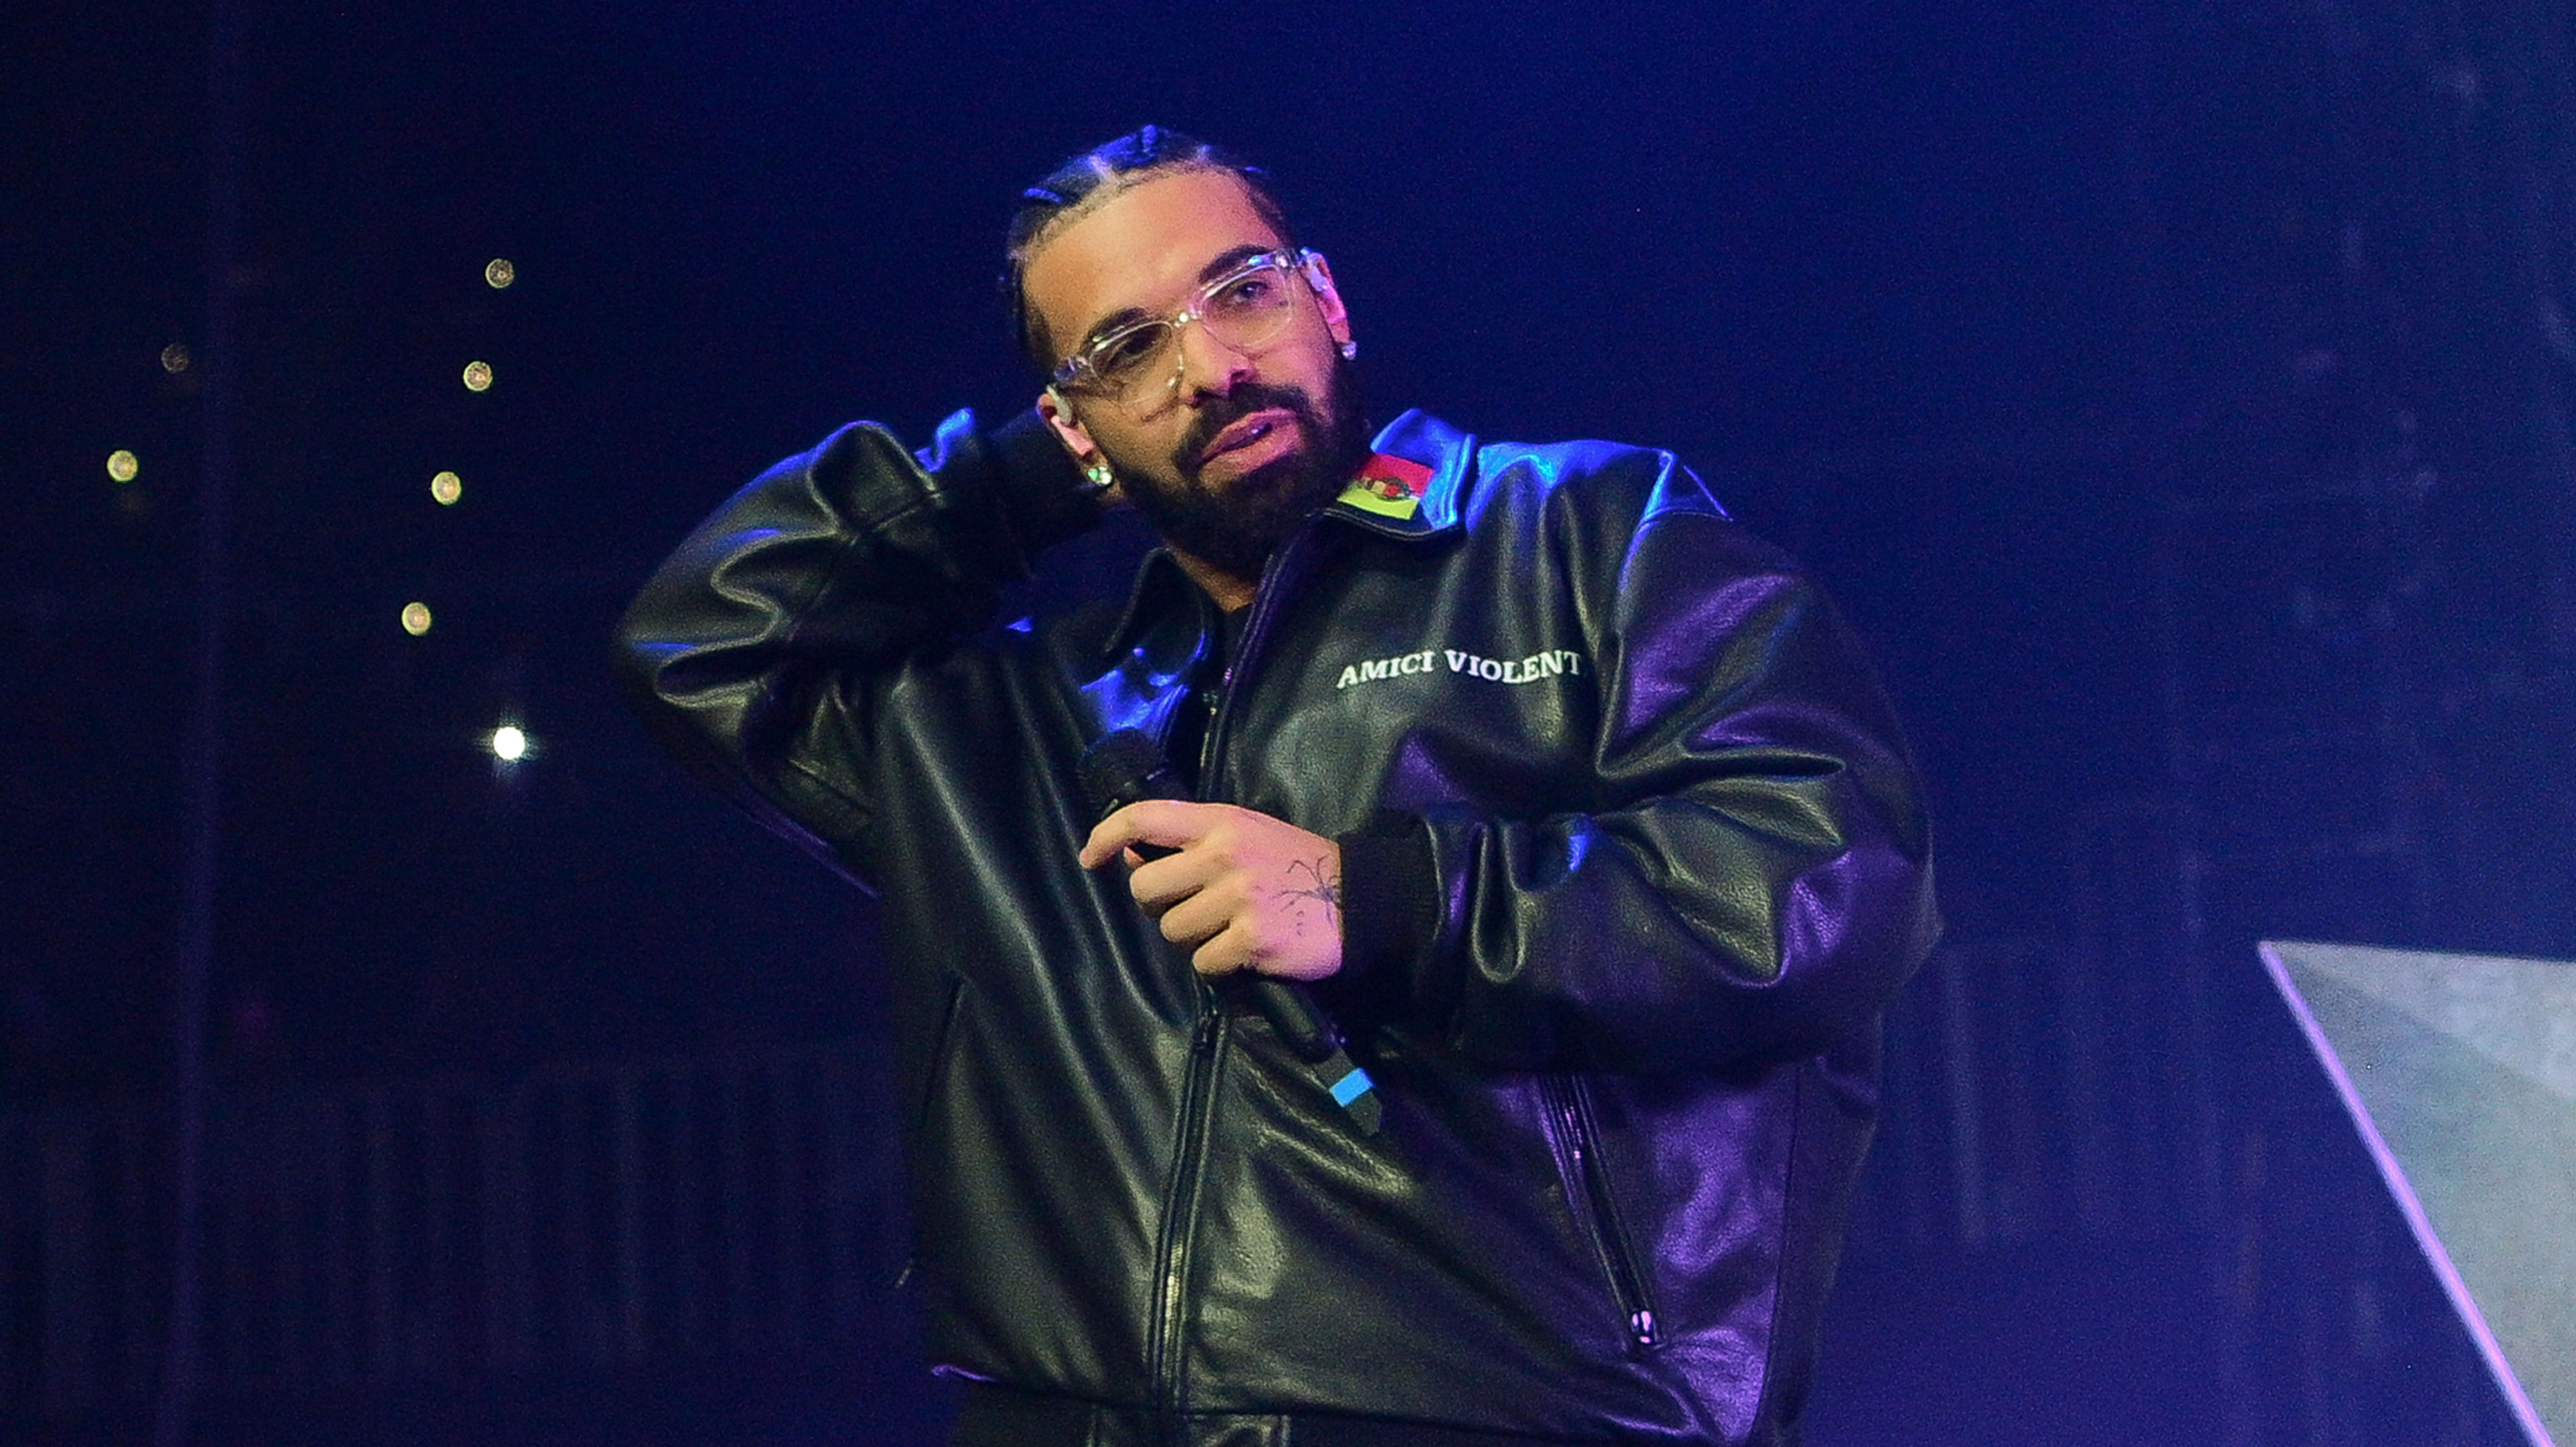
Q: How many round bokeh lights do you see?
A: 7